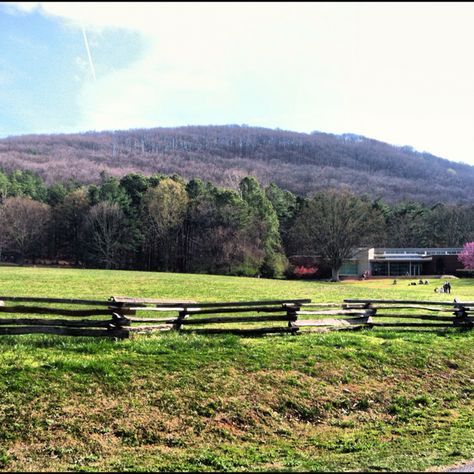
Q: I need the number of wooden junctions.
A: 5